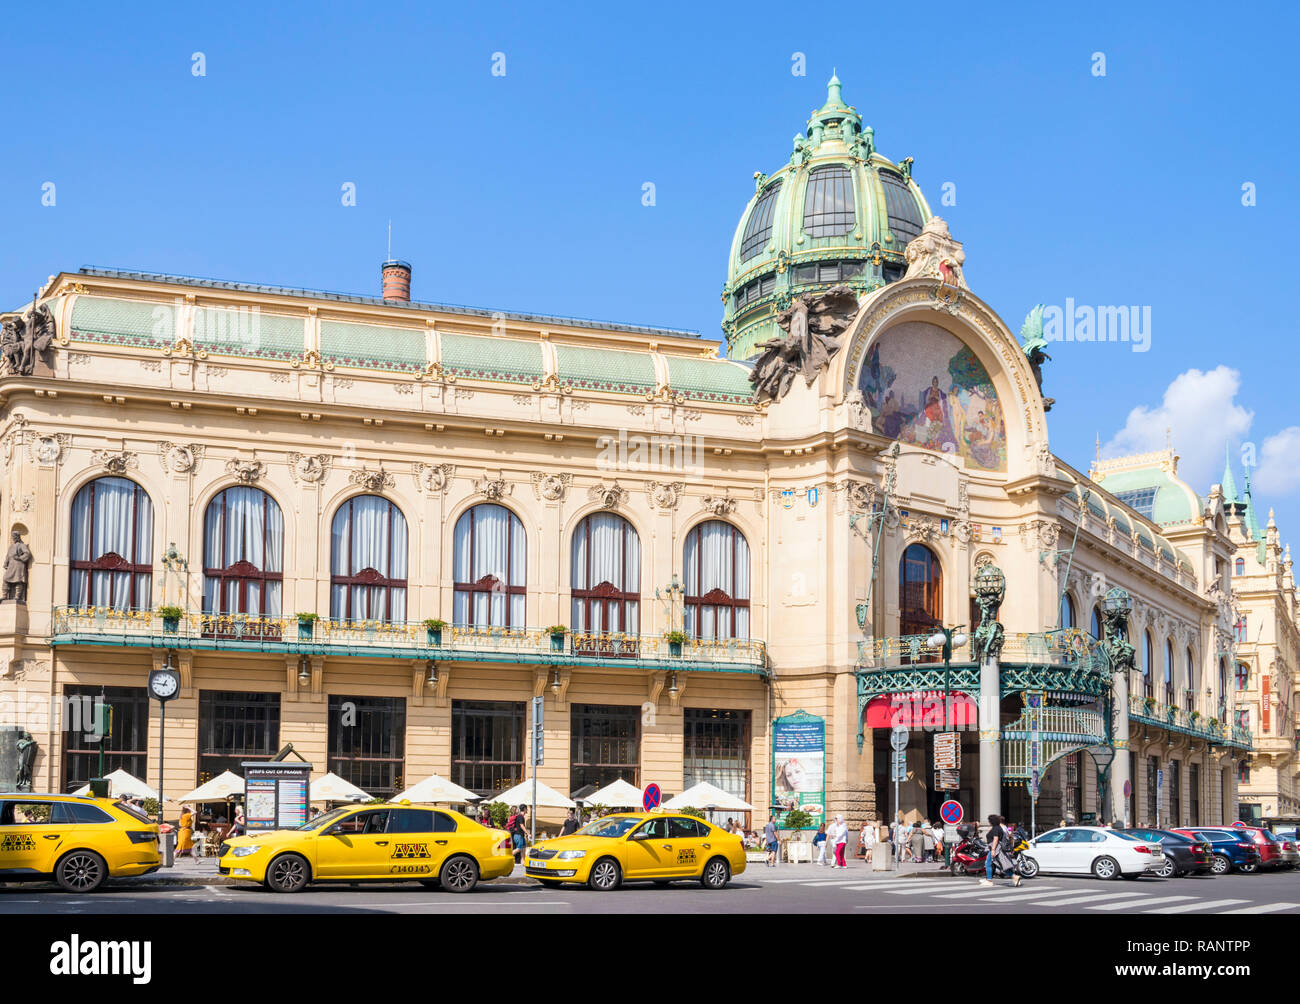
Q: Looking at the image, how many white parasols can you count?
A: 7